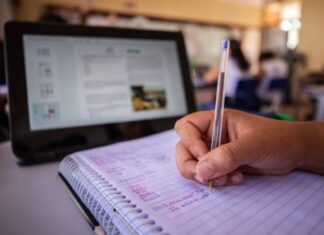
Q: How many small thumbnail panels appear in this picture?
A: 4